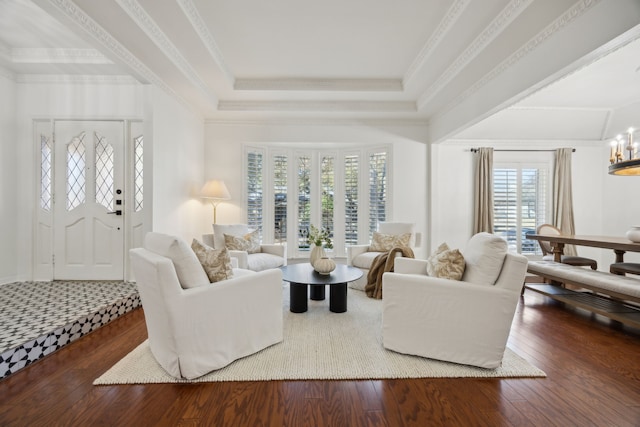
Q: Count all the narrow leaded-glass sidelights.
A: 2